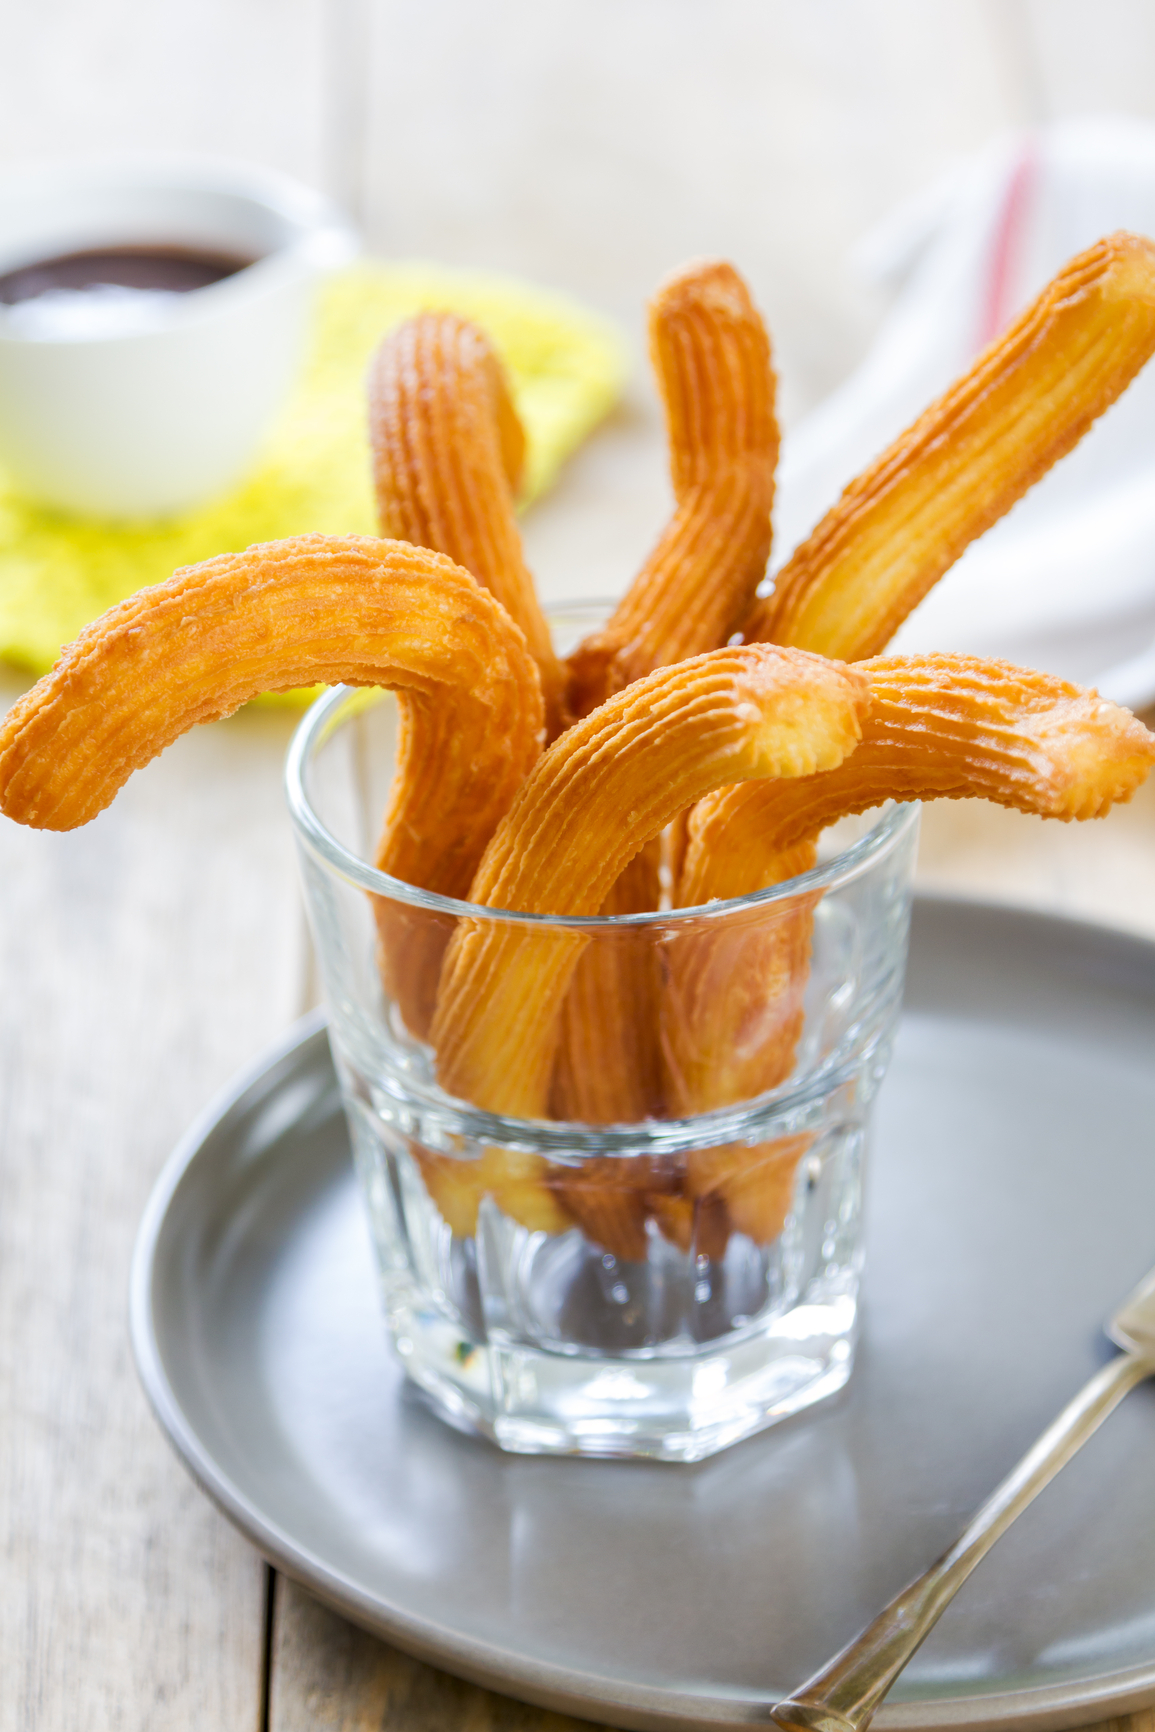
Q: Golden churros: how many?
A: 6